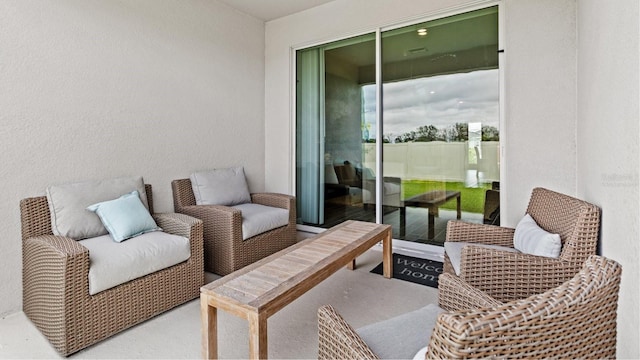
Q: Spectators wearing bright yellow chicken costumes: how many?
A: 0